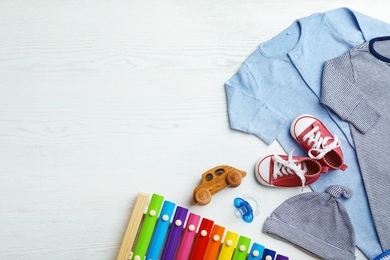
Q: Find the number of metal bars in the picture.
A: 11